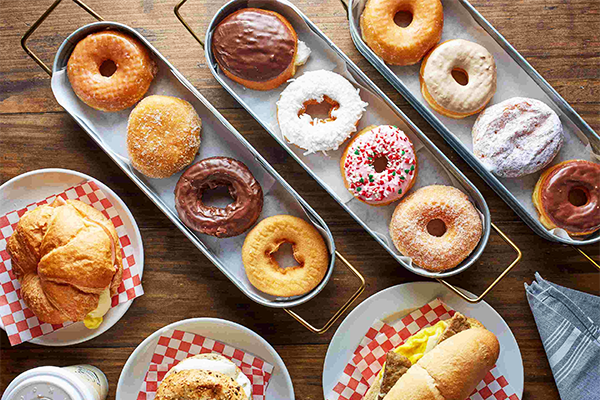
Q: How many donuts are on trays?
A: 12